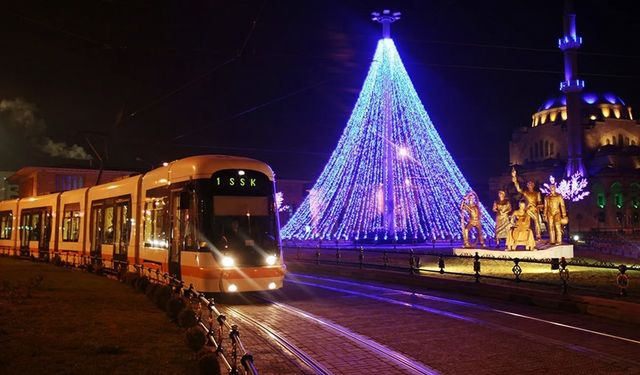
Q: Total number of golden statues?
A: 5